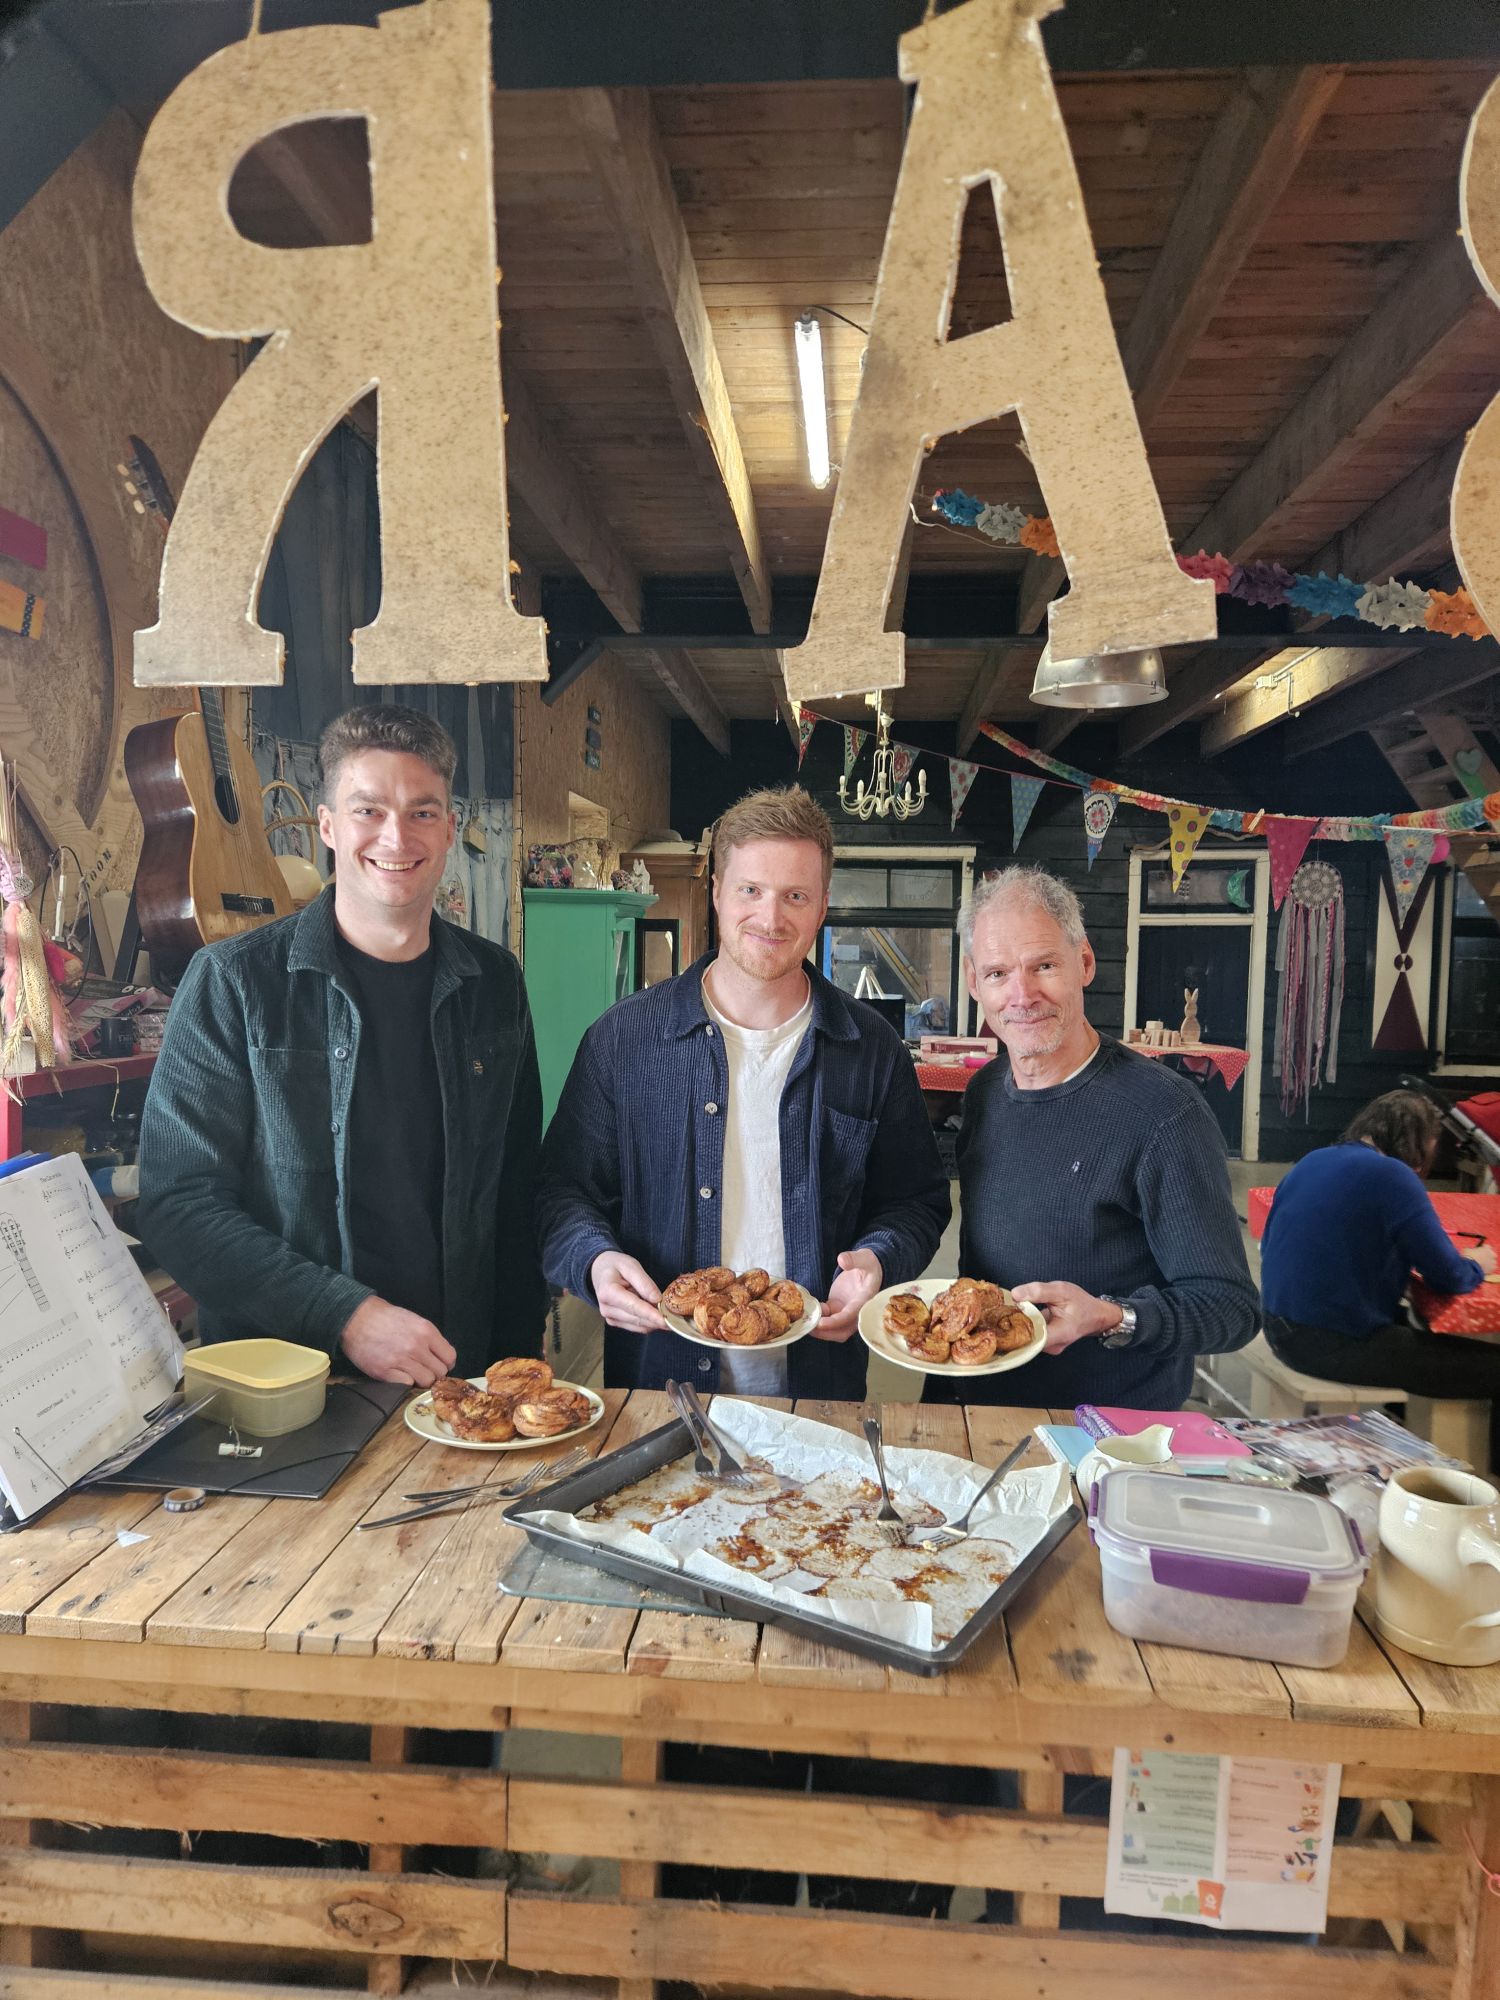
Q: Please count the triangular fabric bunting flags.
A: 9